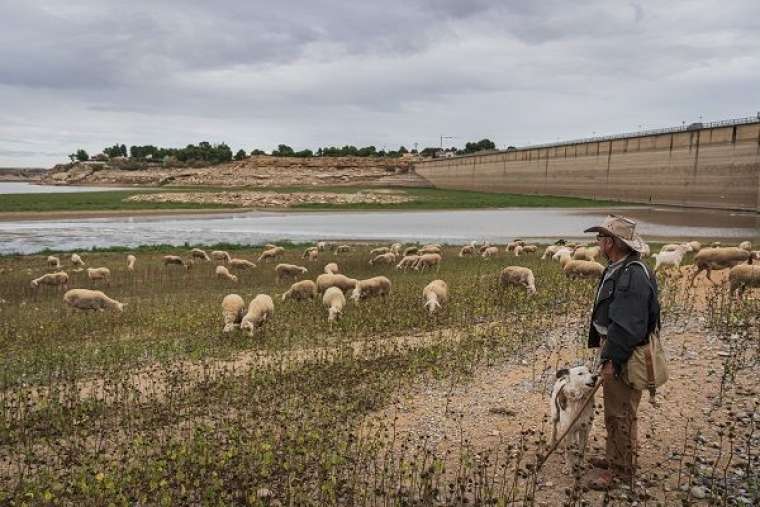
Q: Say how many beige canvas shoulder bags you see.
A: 1